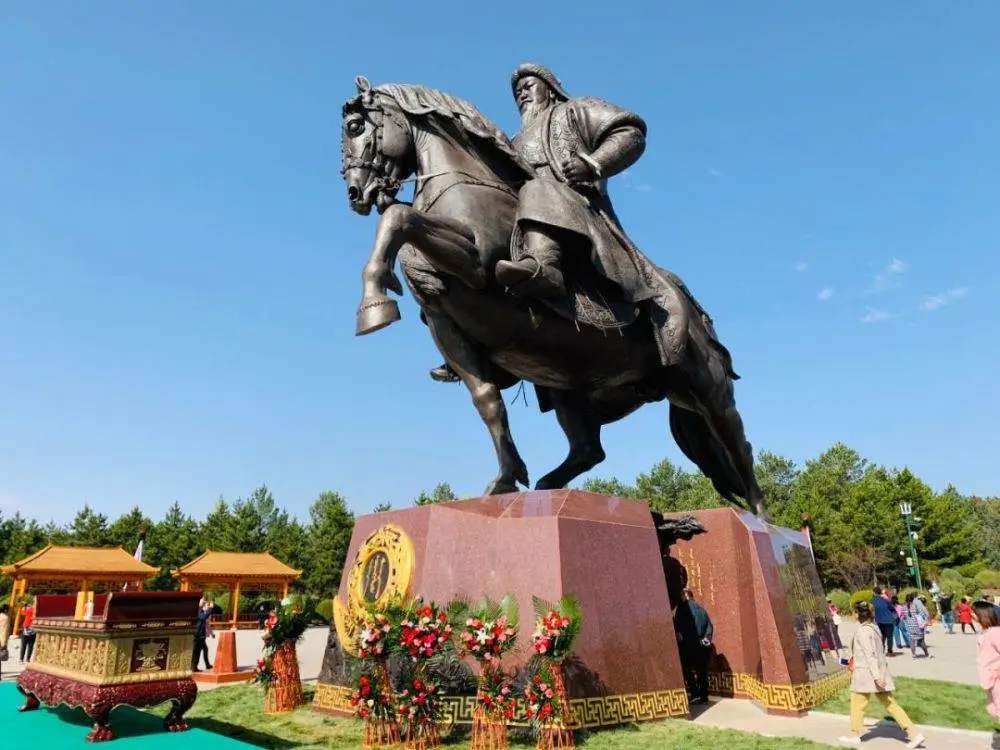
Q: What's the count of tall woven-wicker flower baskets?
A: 5